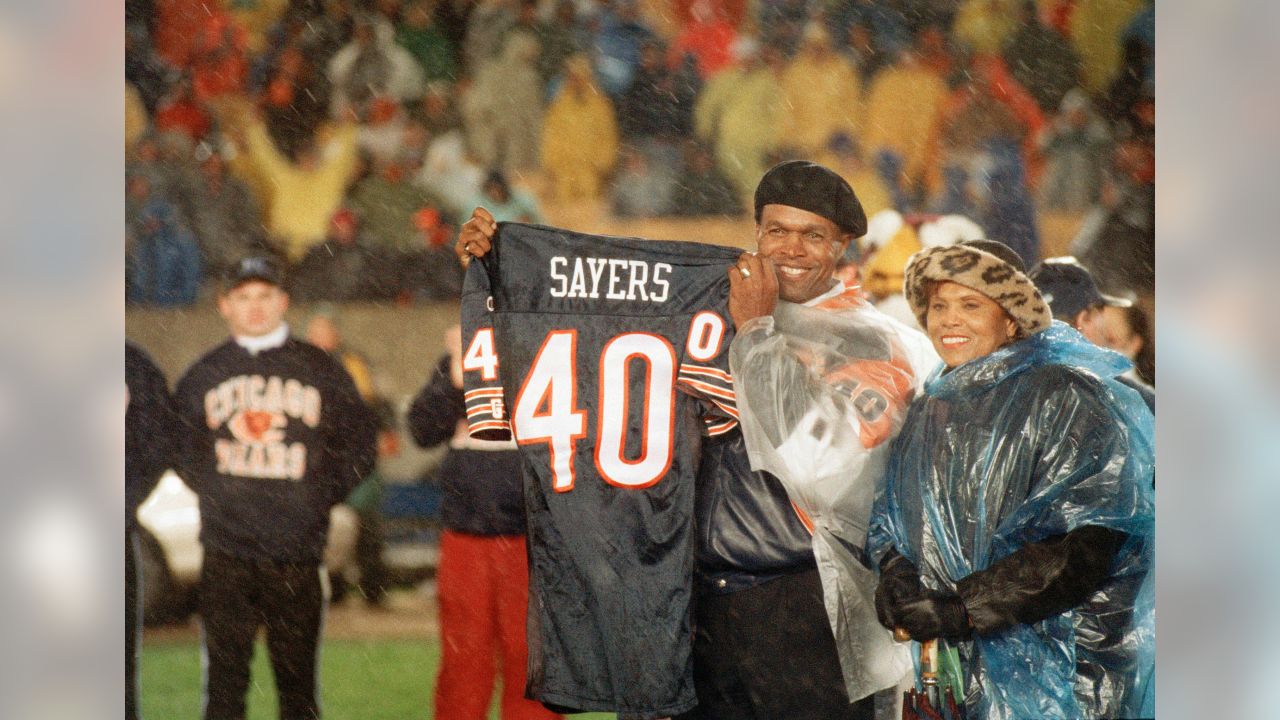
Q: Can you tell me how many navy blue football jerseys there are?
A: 1